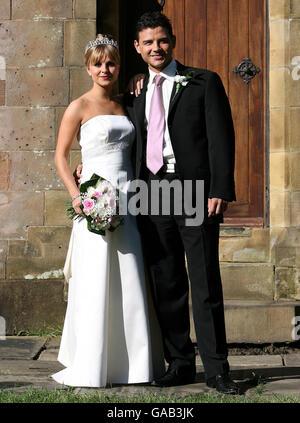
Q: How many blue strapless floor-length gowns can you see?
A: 0